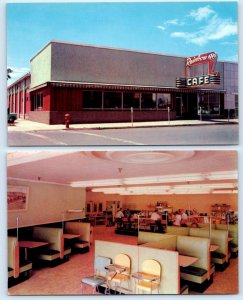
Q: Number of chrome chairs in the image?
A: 3